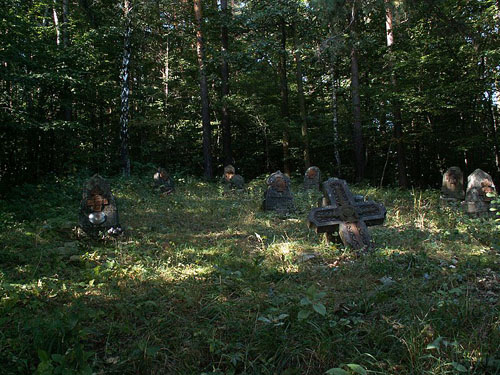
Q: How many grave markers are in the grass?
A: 8